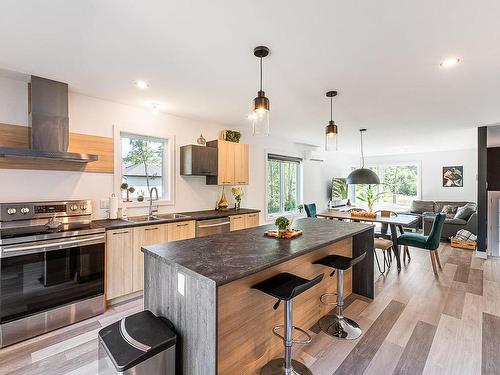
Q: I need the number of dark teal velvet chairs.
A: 2